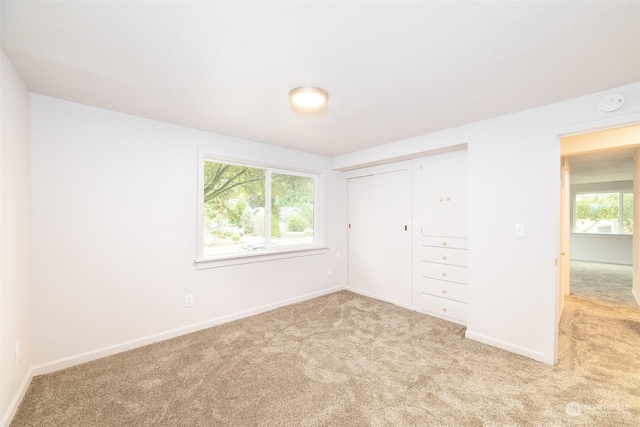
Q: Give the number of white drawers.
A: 5